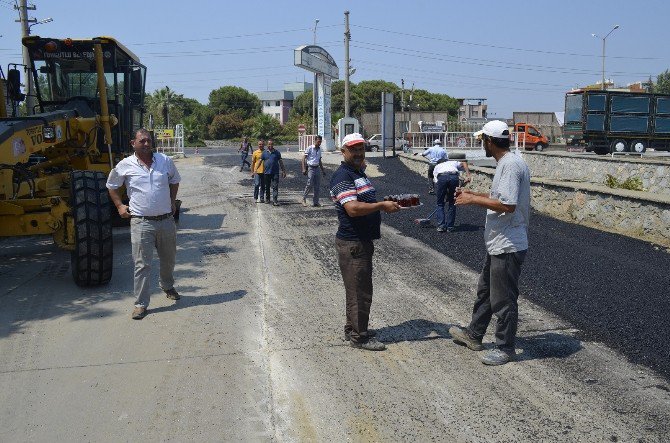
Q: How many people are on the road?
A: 9